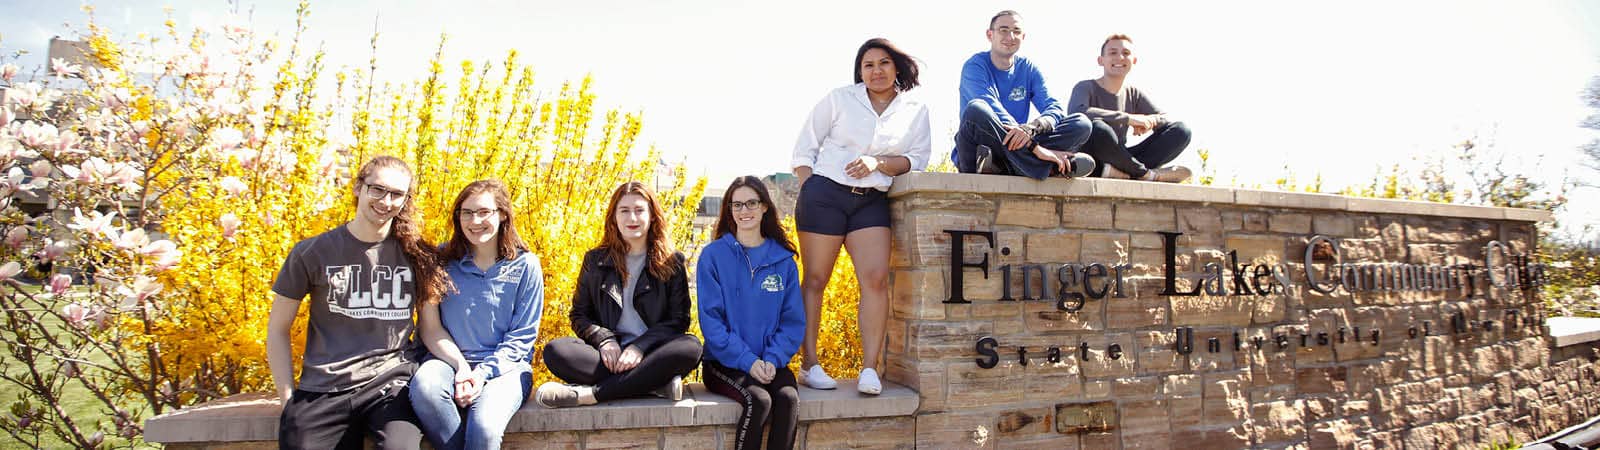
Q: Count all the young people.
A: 7